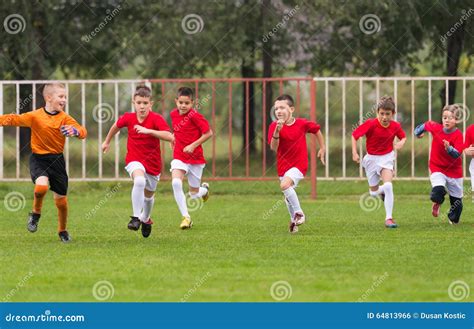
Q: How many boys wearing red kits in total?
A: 5